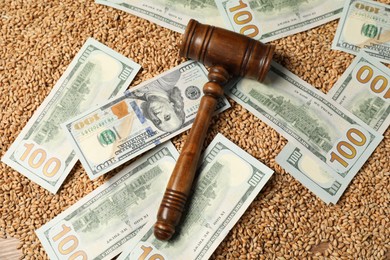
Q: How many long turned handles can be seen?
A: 1